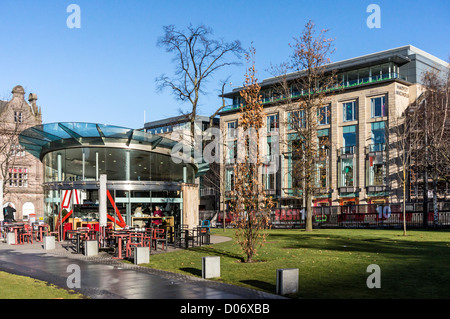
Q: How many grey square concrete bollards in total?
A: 6